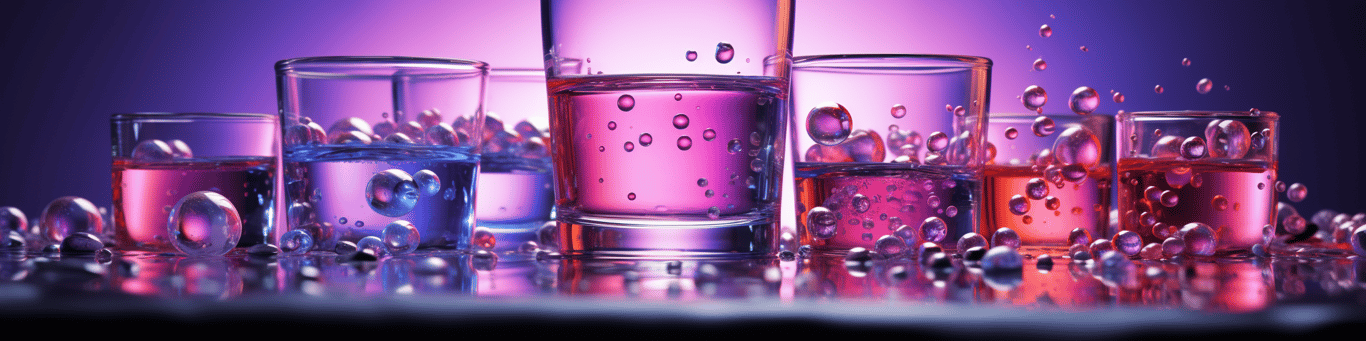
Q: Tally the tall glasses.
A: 1